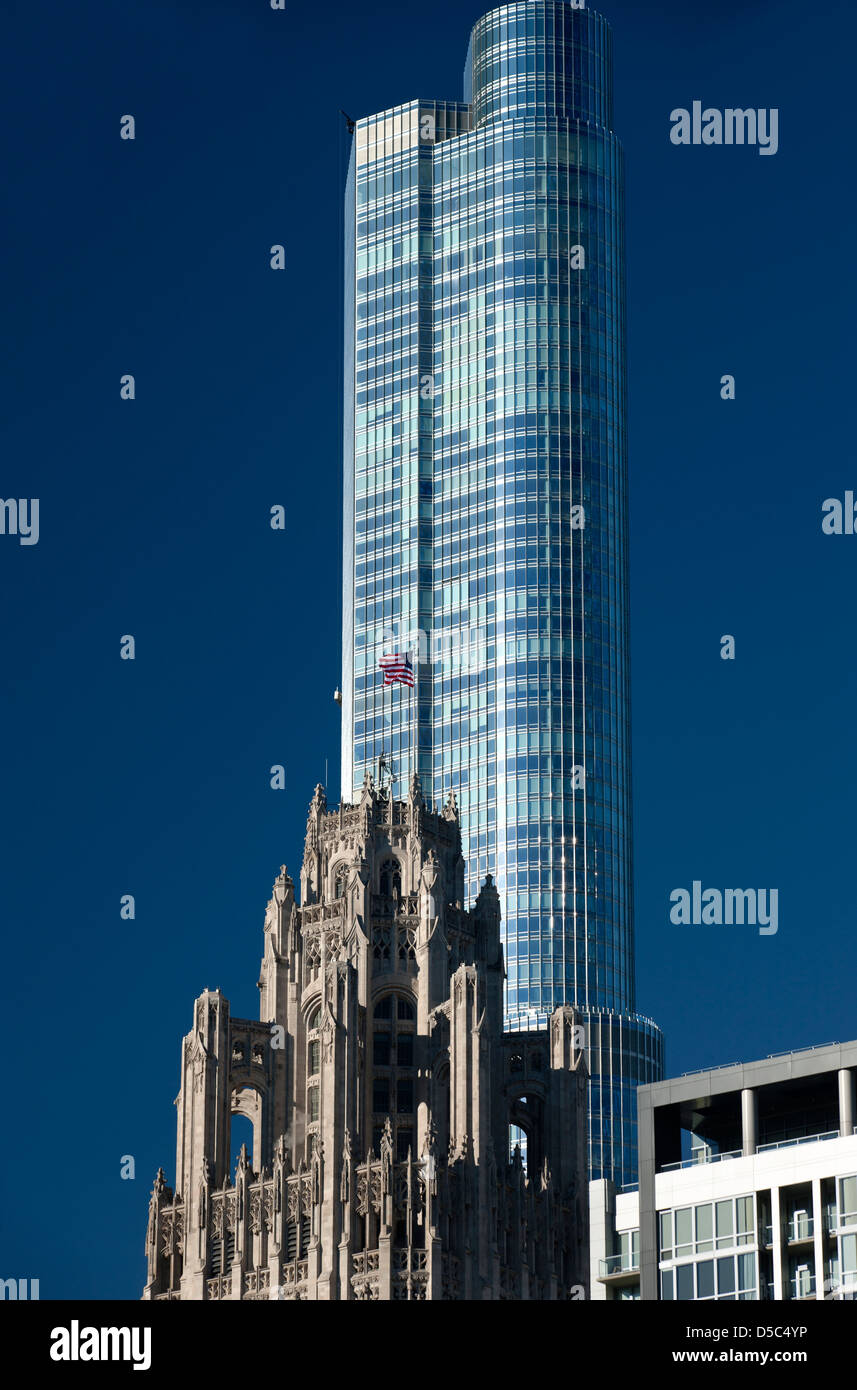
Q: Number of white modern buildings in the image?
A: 1